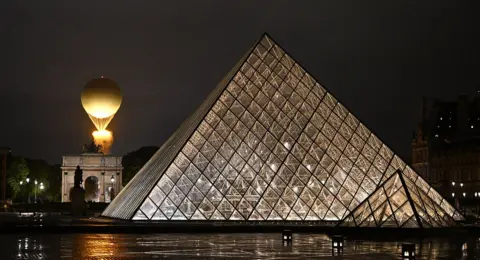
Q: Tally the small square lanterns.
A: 3